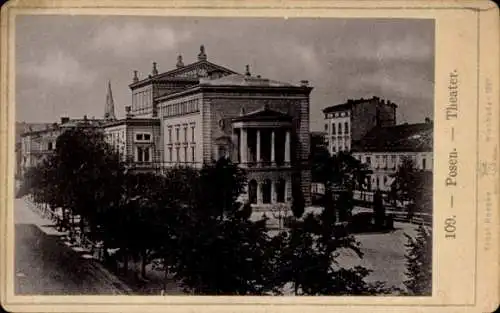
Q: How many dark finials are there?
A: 5